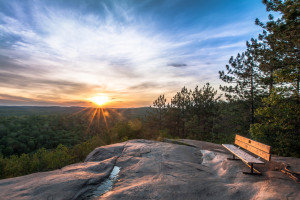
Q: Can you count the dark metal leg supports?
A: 2